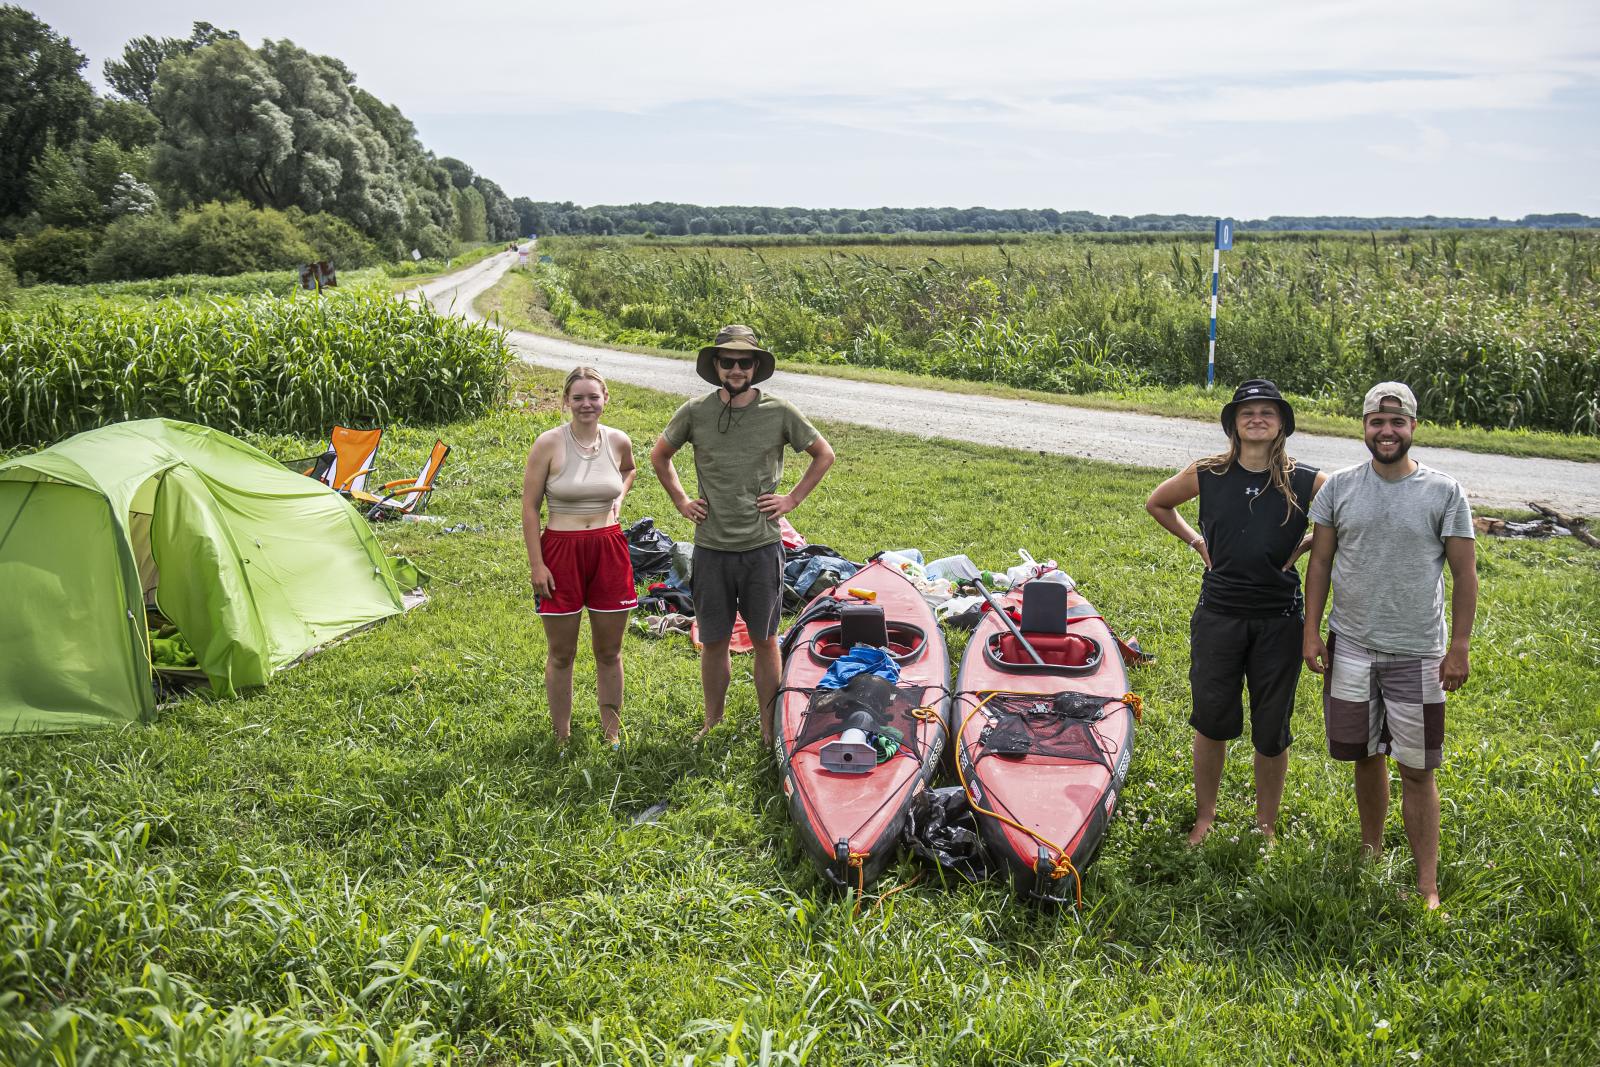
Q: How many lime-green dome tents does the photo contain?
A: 1